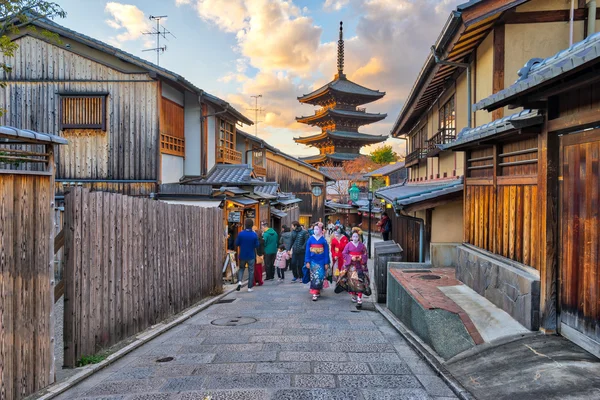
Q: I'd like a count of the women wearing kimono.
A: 3